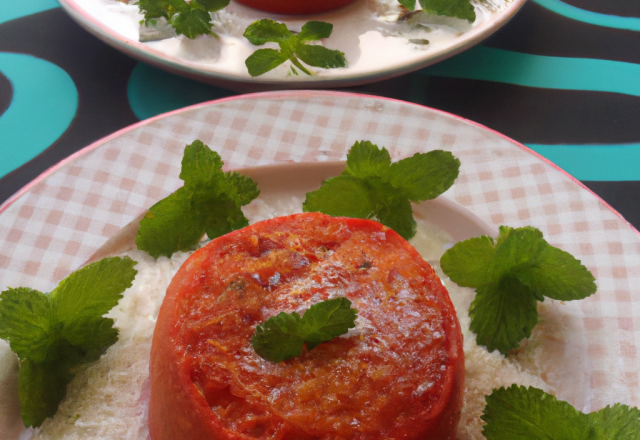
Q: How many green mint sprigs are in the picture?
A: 9